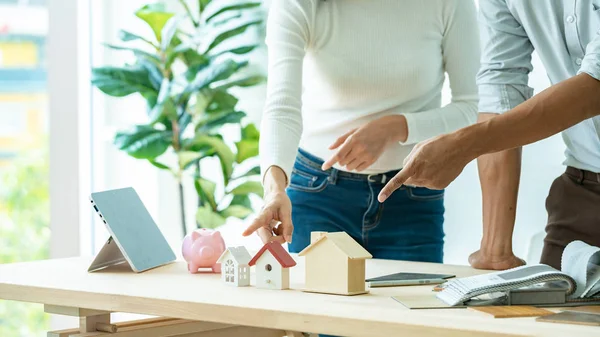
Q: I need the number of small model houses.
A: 3